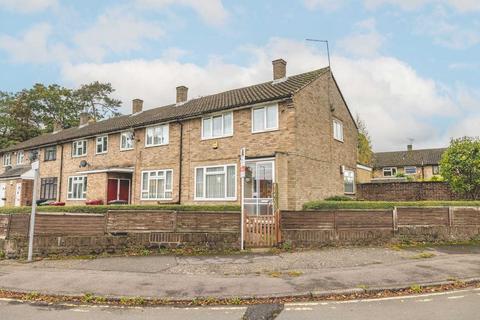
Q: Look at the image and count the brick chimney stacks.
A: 6